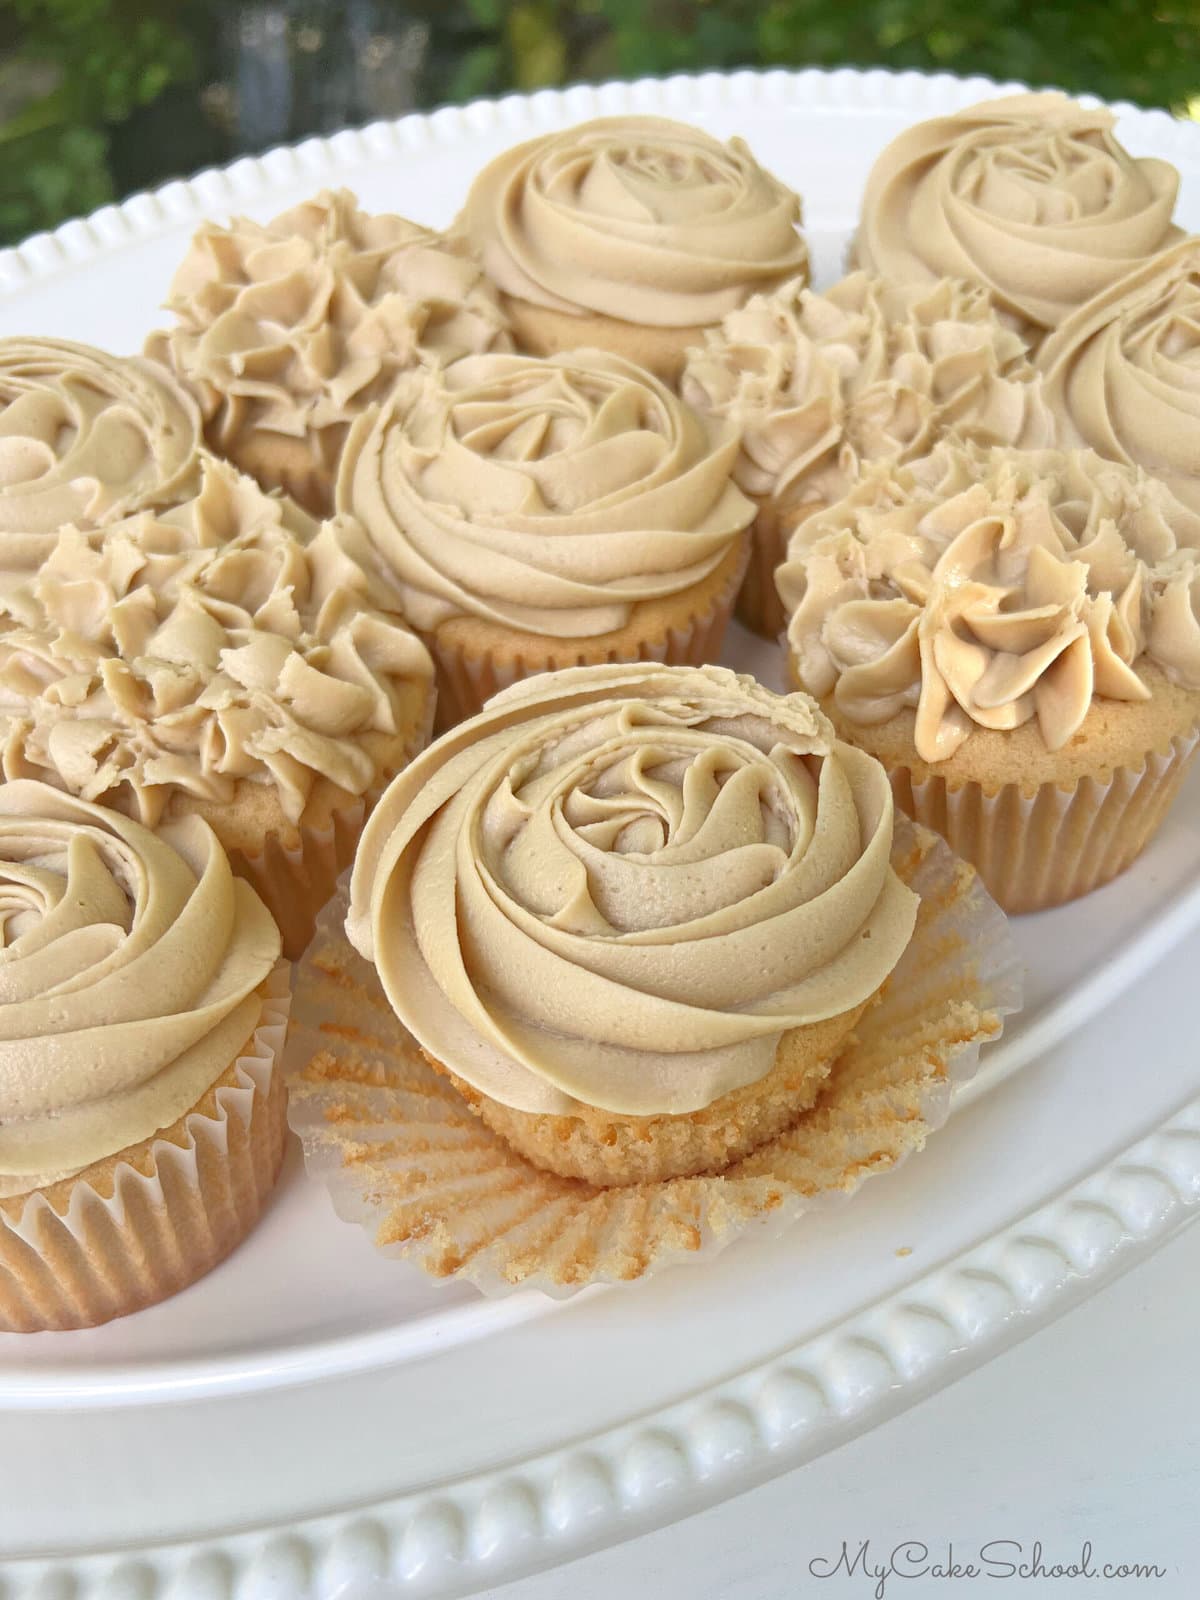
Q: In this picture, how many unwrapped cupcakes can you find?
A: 1